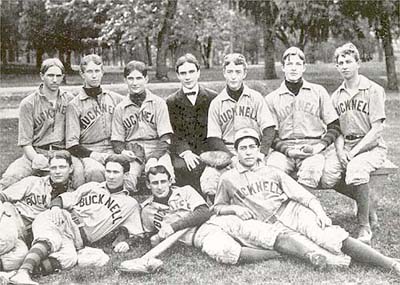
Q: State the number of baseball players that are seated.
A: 6